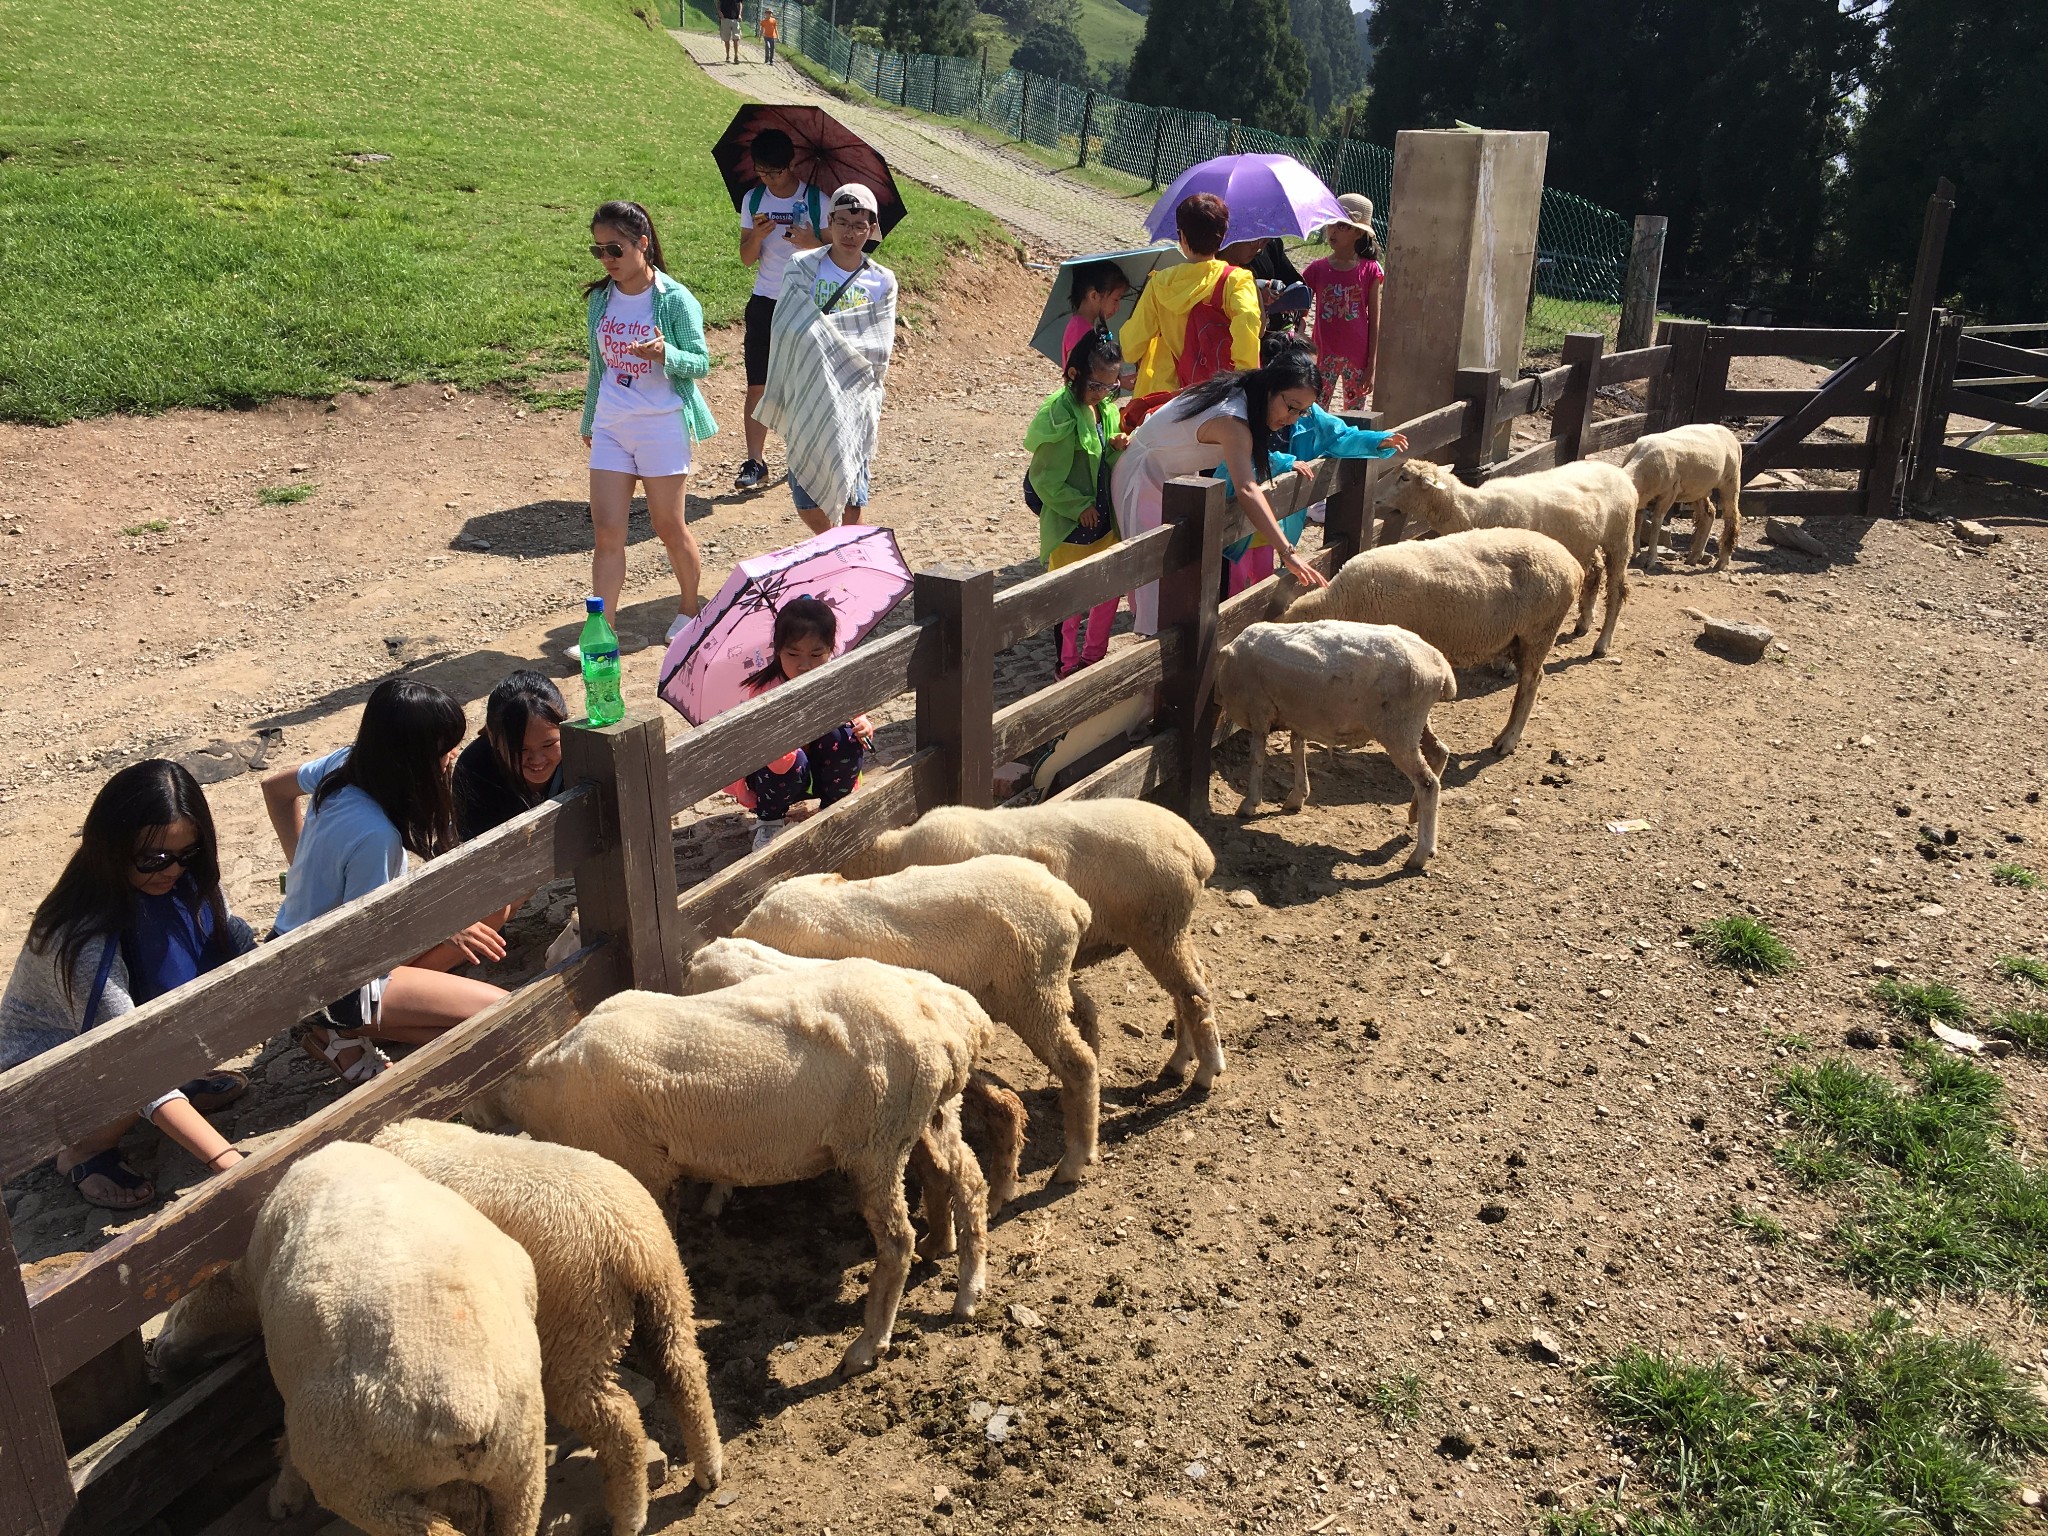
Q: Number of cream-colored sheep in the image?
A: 10